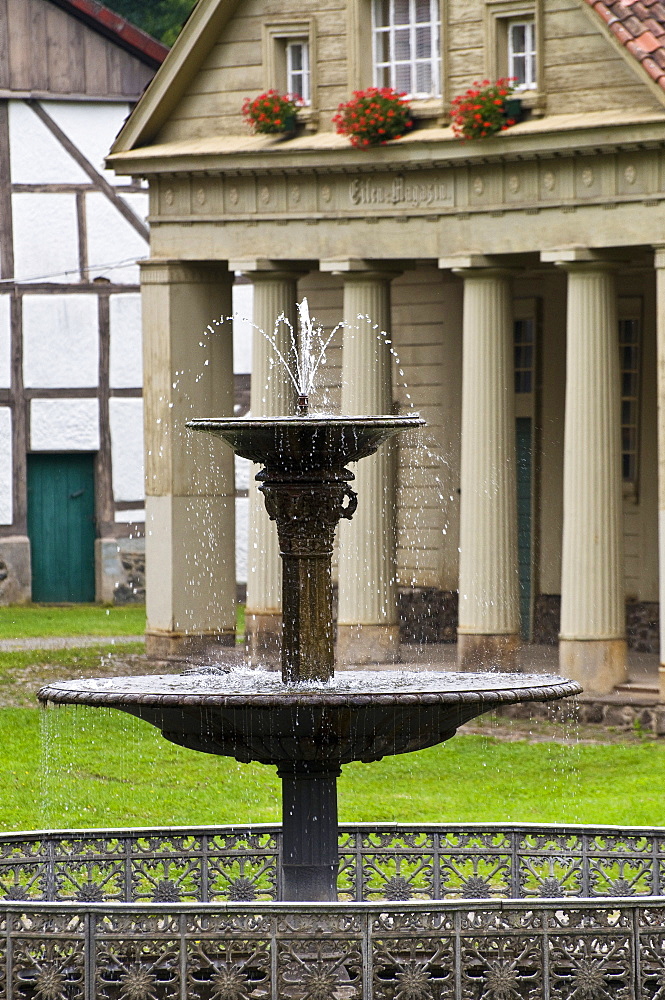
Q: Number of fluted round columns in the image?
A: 4